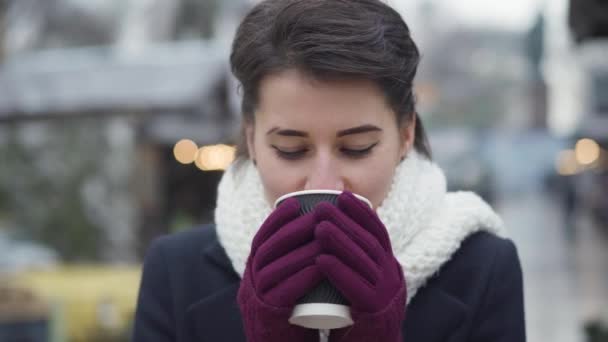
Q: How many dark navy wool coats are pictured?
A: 1